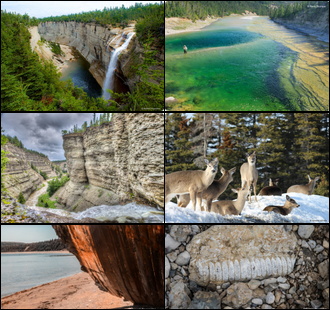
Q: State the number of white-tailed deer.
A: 7